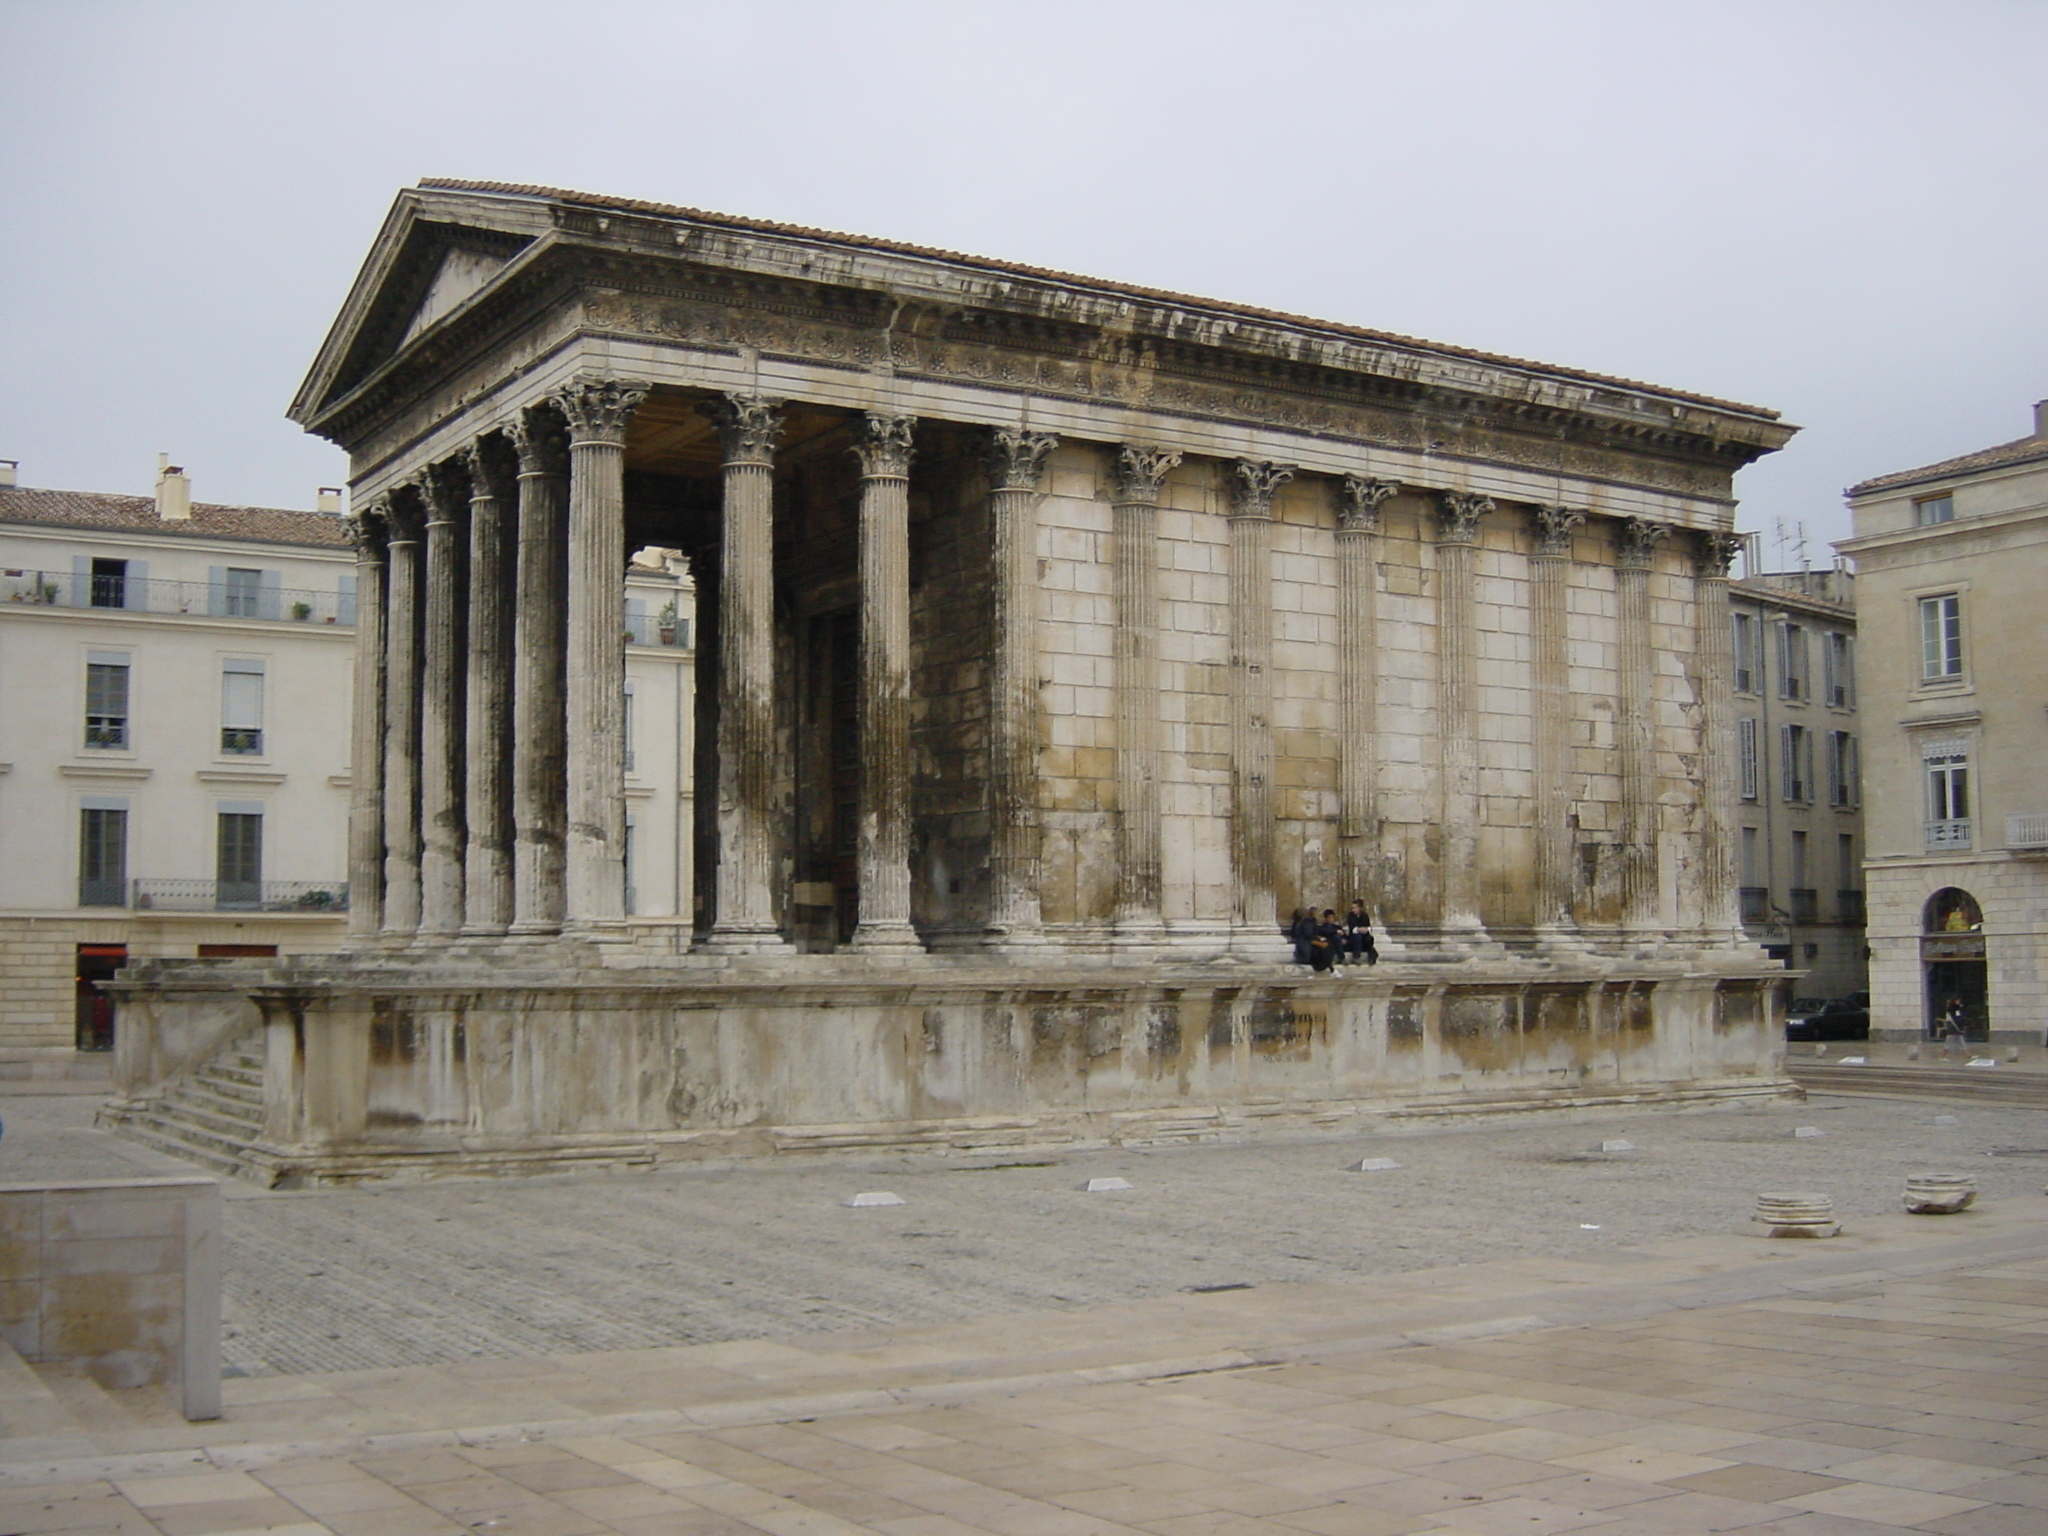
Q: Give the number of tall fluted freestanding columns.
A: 8